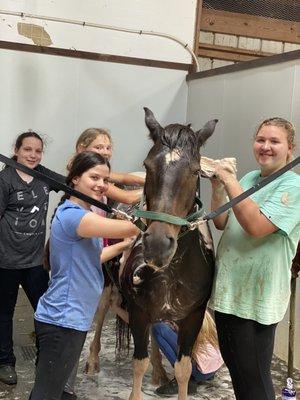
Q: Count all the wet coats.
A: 1